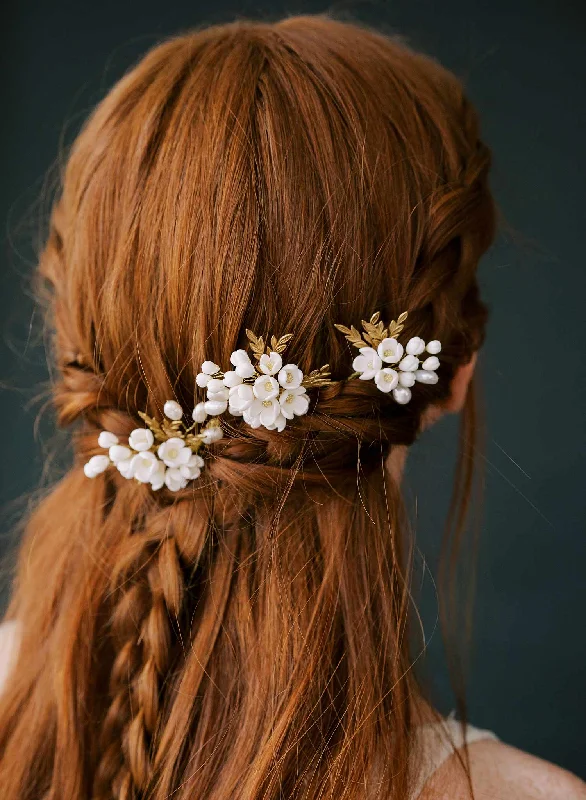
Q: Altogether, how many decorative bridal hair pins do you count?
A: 3